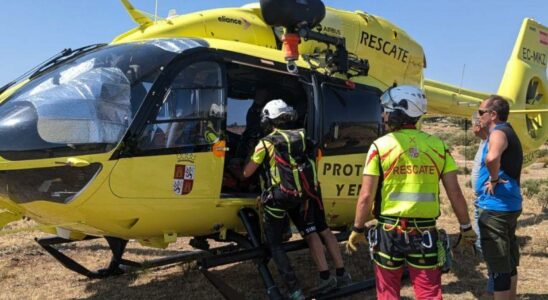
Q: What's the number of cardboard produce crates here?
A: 0